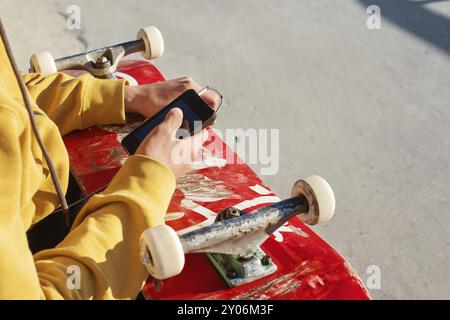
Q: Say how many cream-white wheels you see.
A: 4